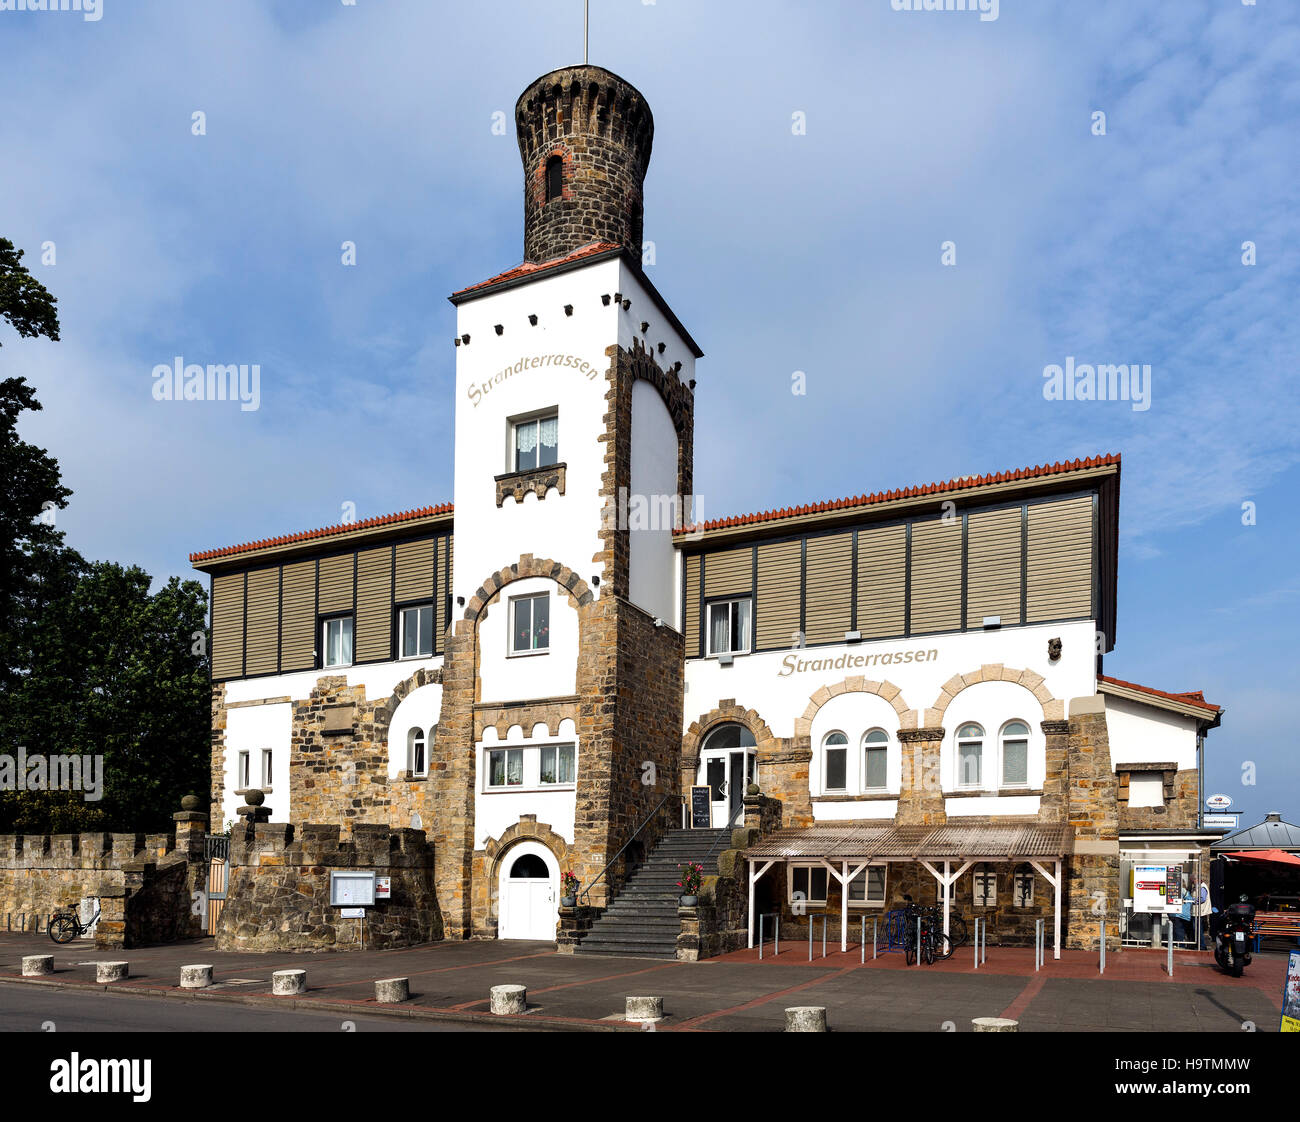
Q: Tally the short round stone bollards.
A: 9